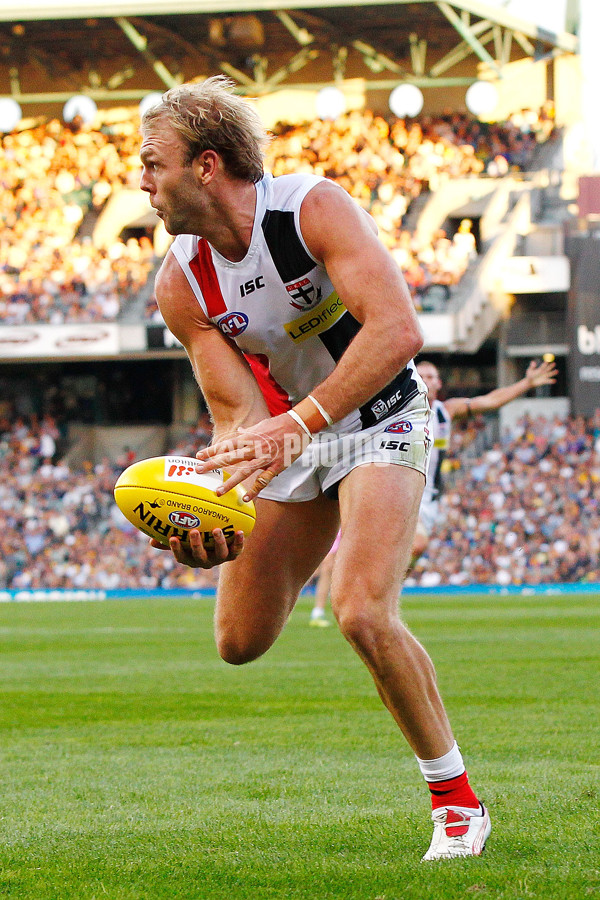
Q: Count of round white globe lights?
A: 6